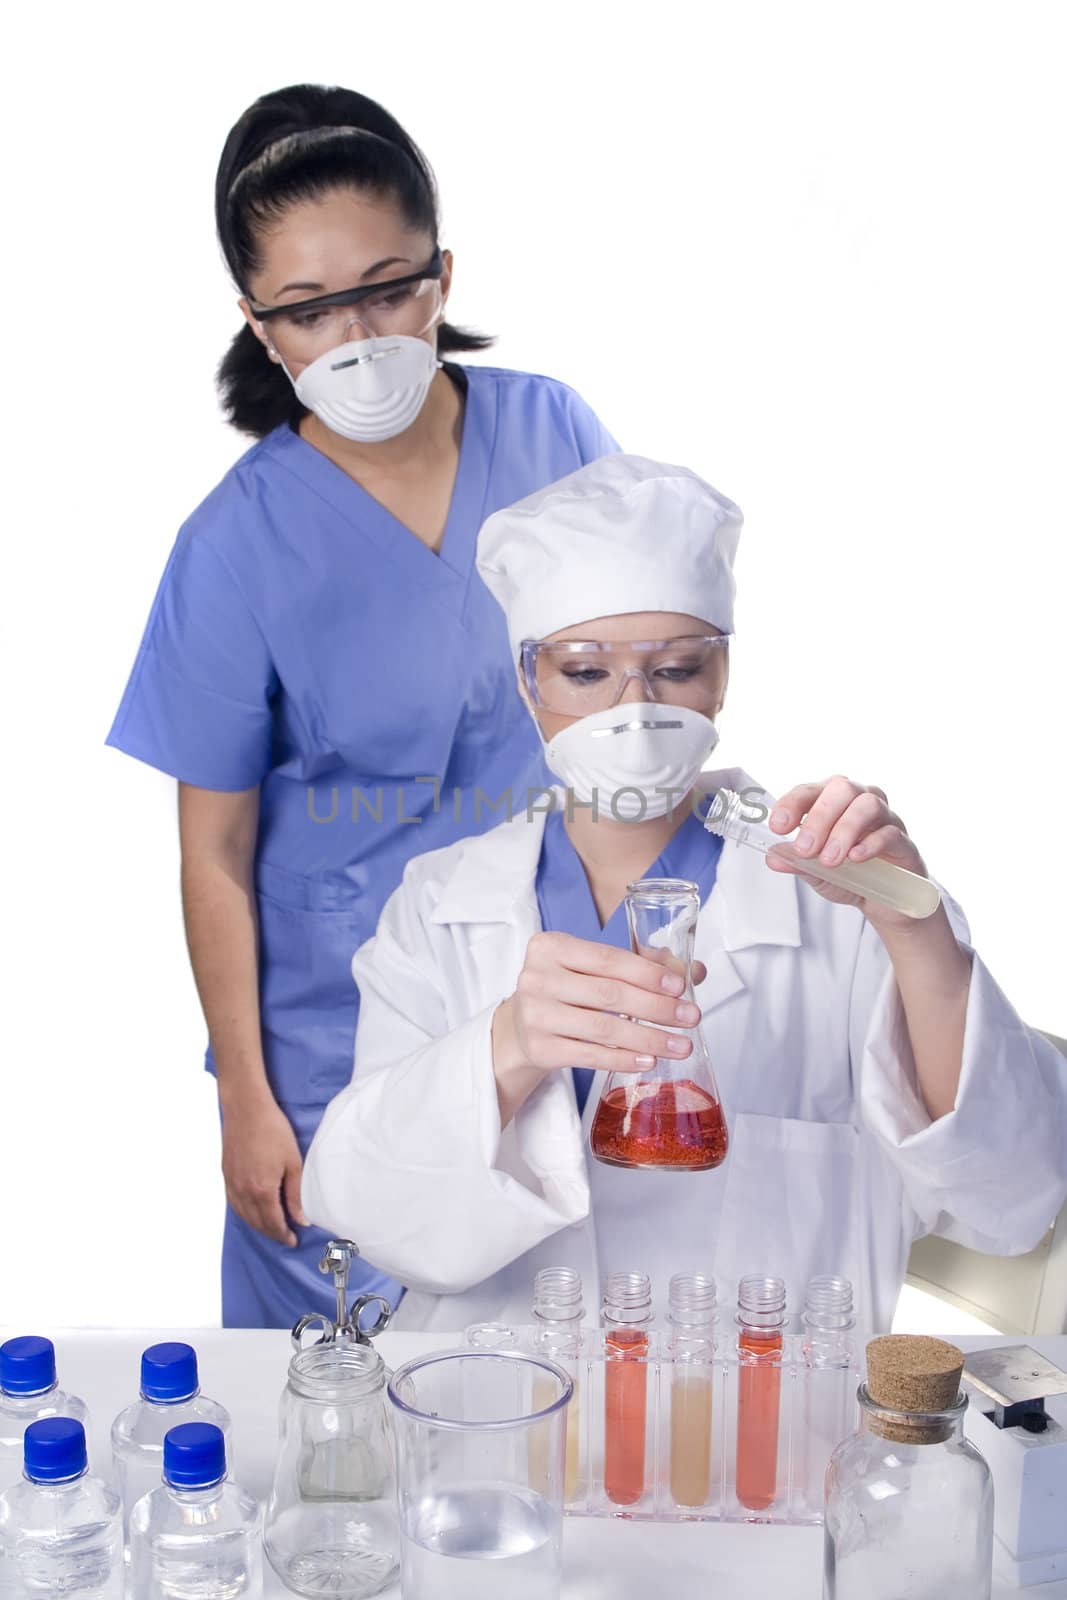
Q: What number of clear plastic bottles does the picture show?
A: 4